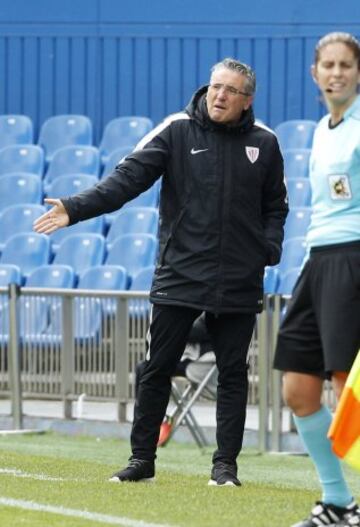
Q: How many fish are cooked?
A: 0